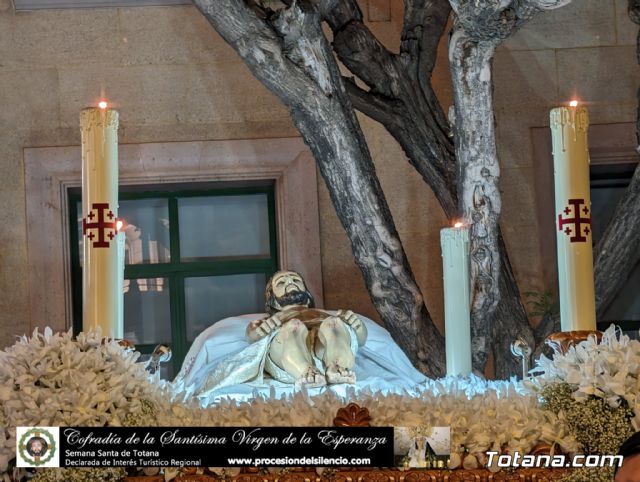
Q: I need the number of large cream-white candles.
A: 4